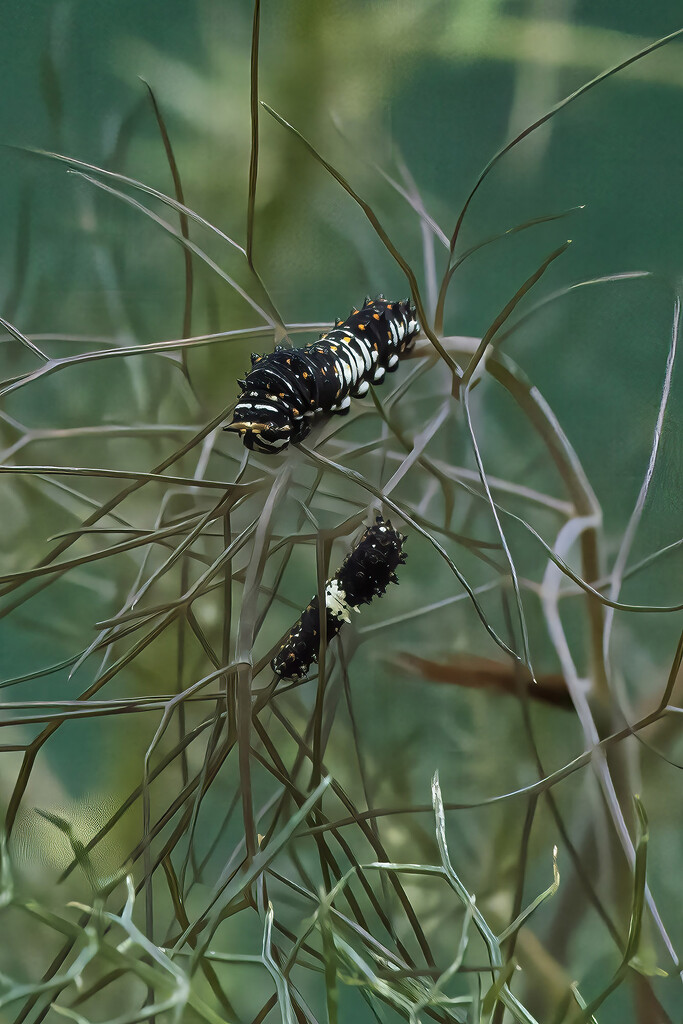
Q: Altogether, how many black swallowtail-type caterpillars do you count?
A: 2